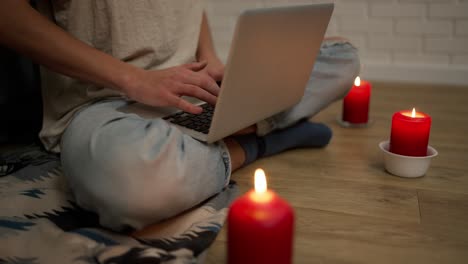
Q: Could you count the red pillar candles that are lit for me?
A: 3